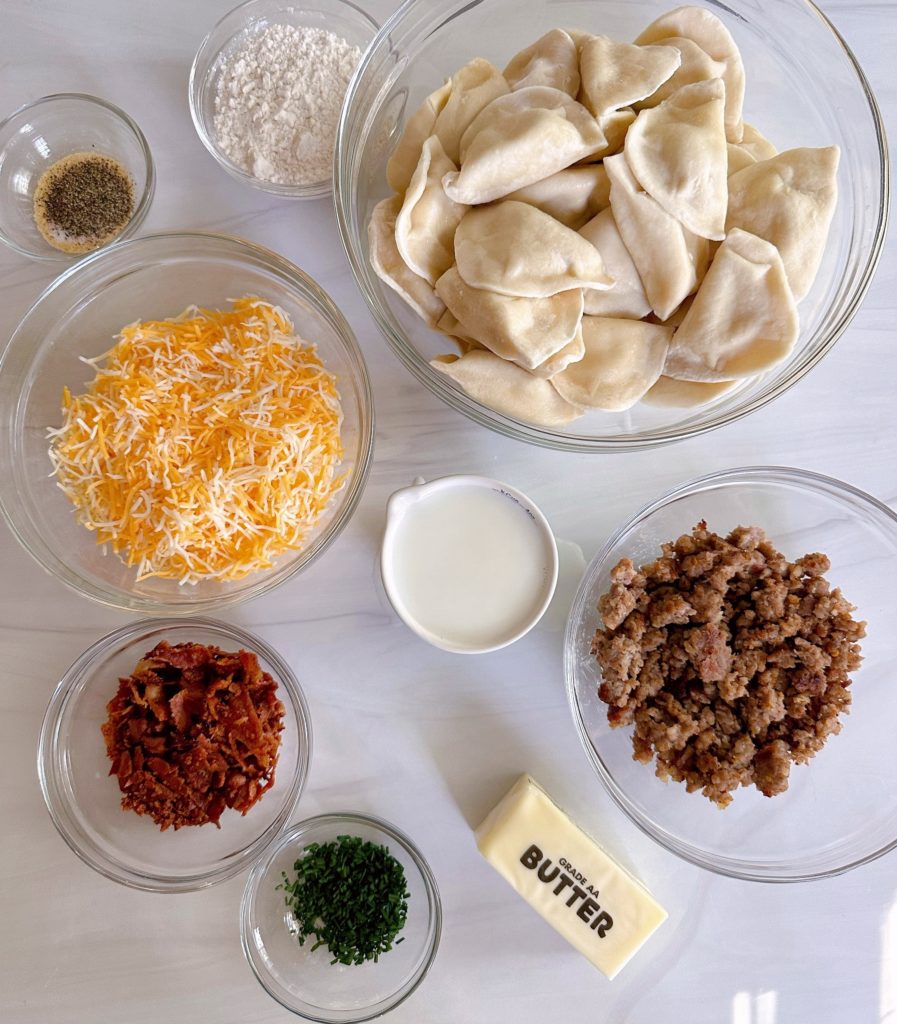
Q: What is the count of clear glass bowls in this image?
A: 7